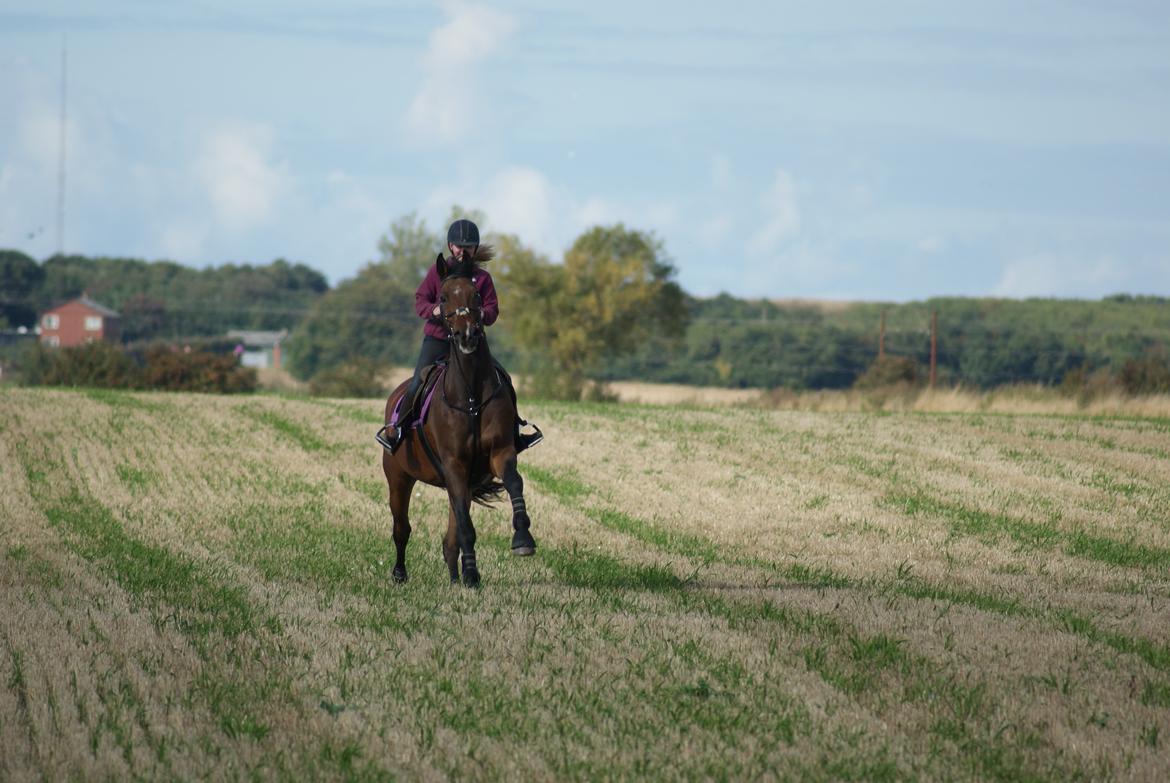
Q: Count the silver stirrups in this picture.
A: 2